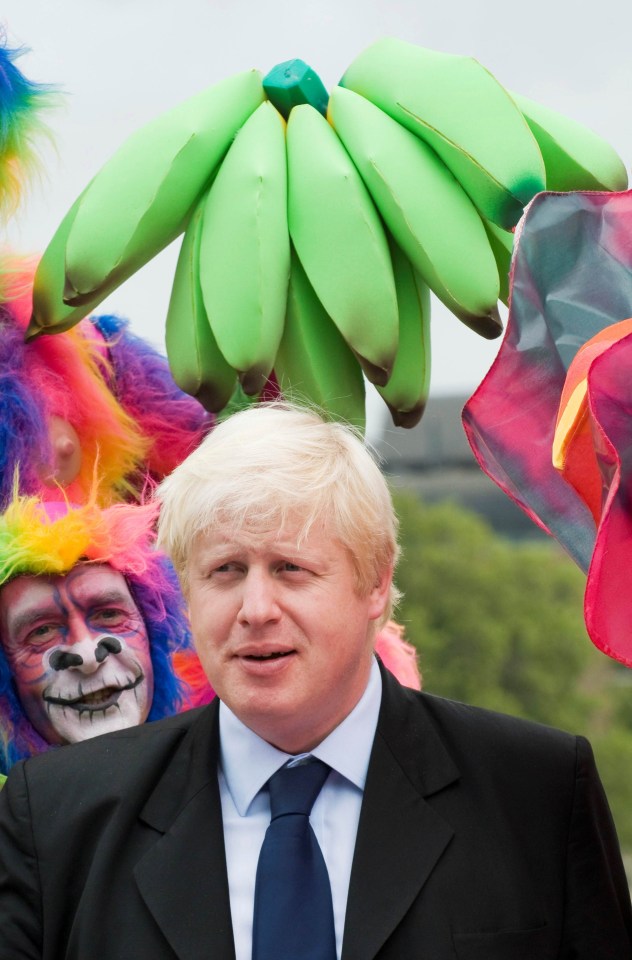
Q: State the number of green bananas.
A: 11